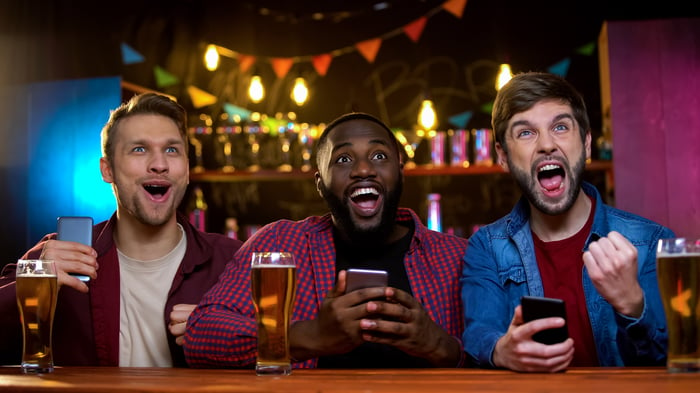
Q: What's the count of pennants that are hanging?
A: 15